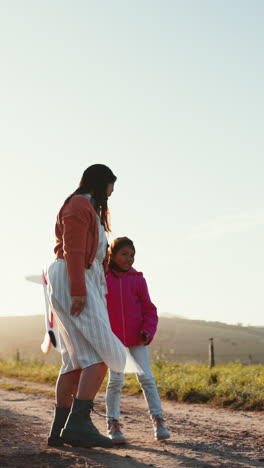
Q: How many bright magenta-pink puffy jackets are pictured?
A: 1